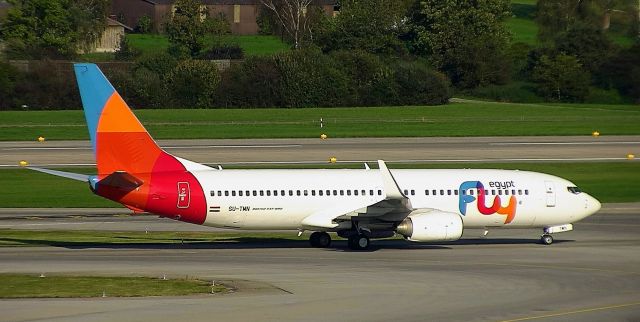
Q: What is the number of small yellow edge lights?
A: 6